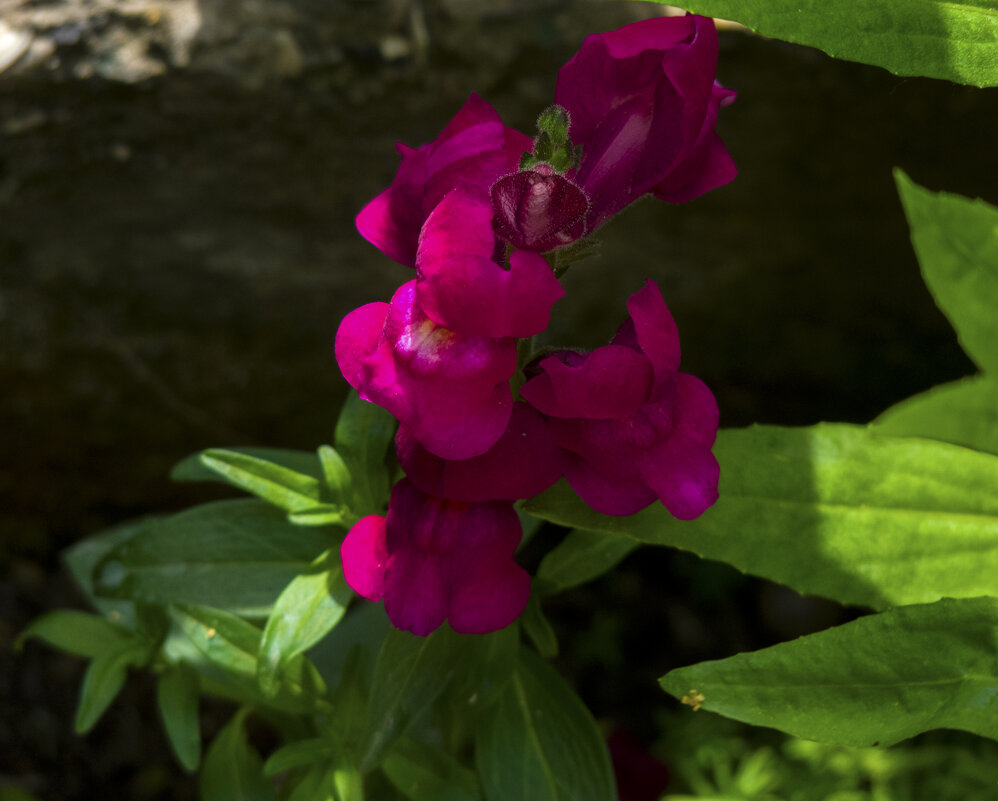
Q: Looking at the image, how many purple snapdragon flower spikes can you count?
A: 1